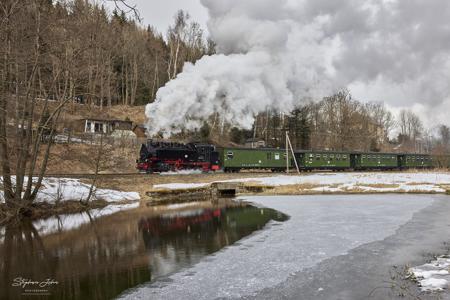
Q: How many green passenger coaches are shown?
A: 4